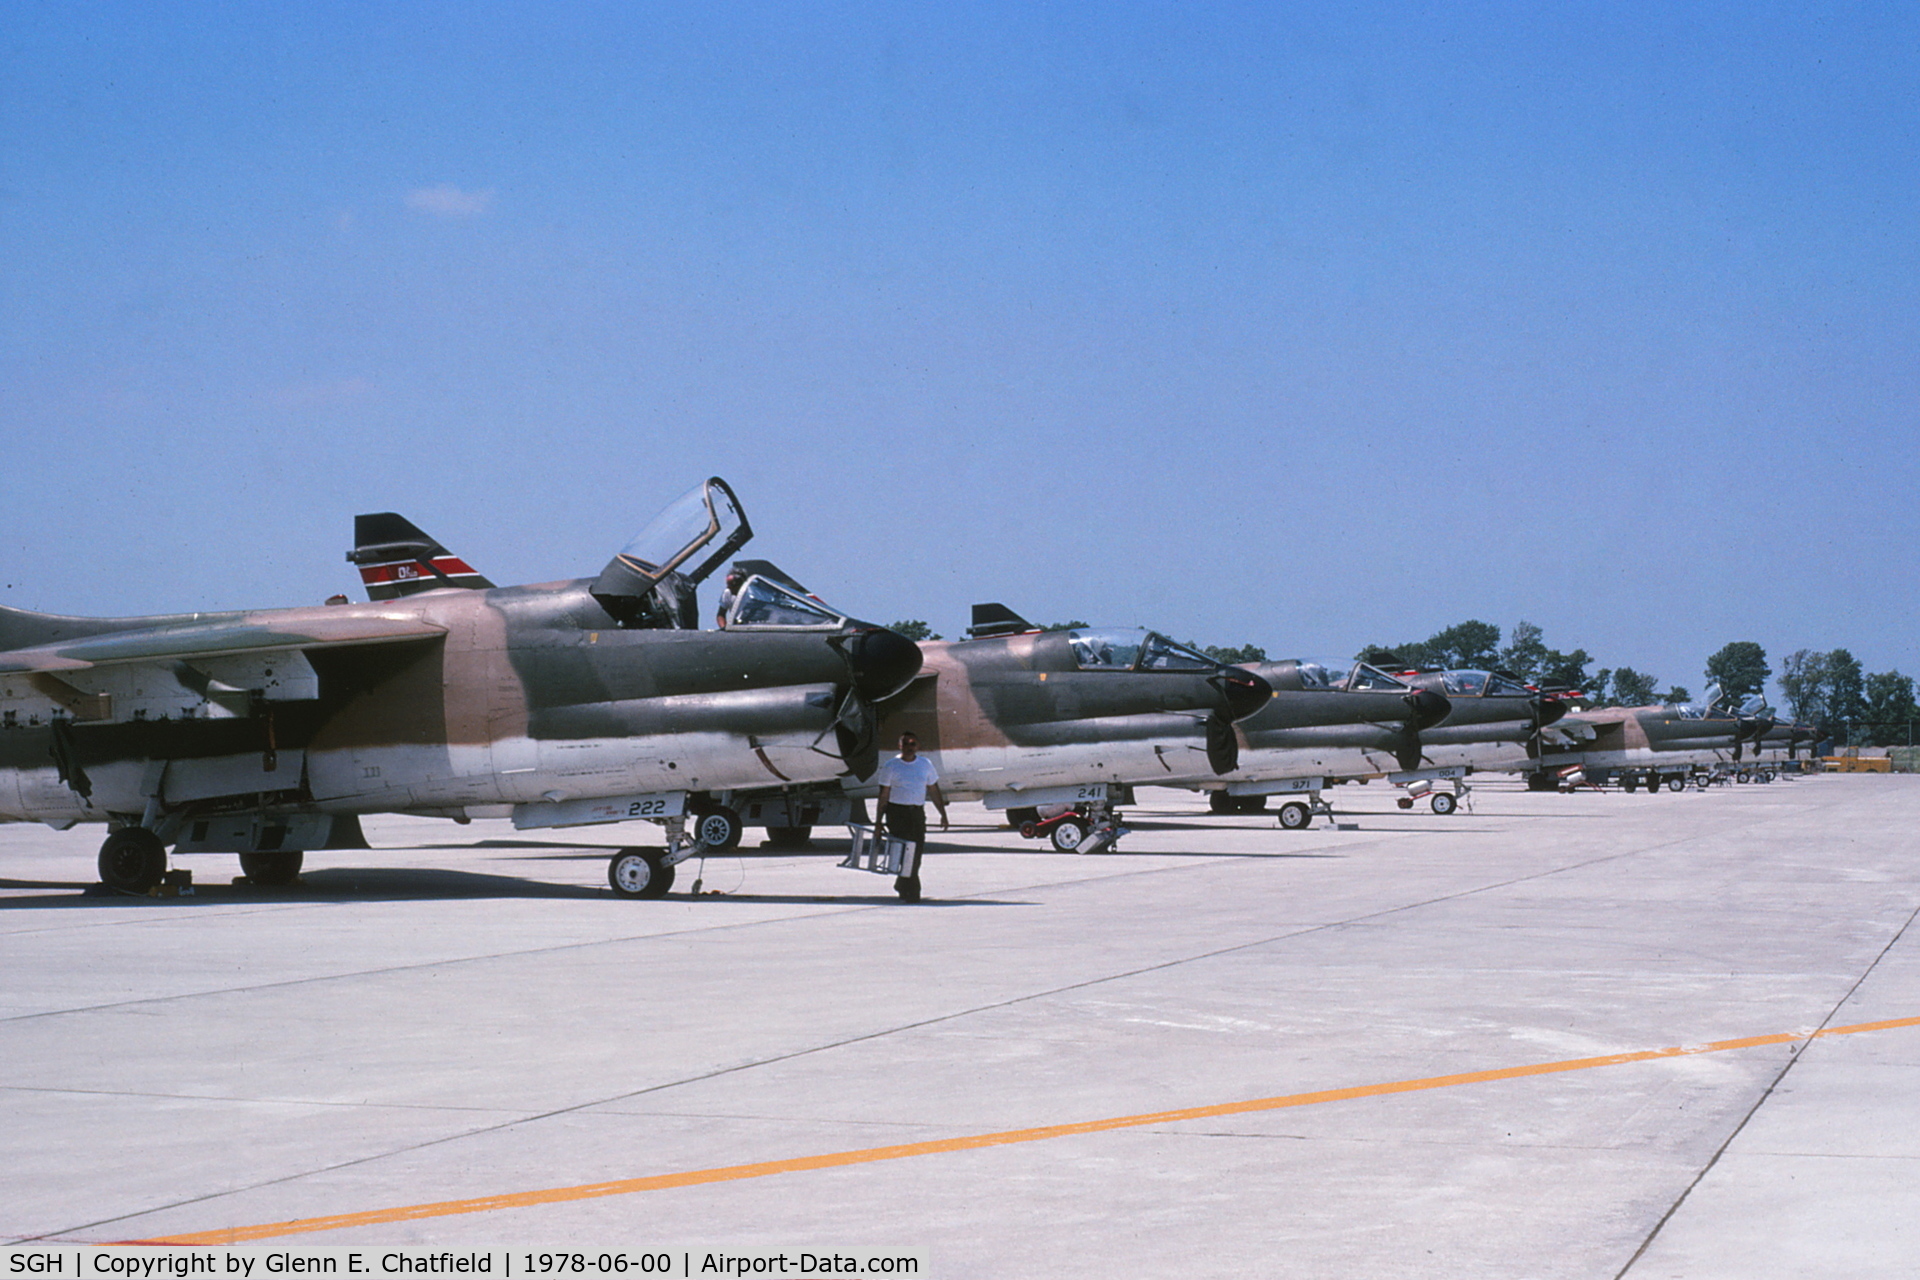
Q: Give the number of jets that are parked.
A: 8